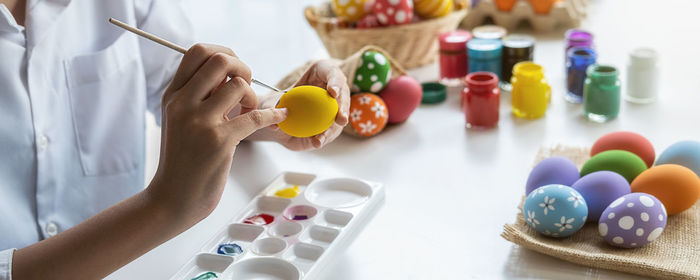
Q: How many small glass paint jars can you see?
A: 10